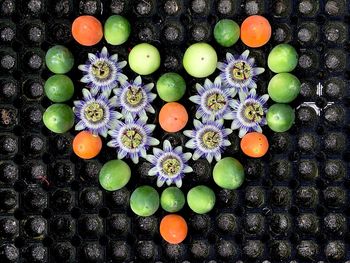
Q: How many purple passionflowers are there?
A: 9